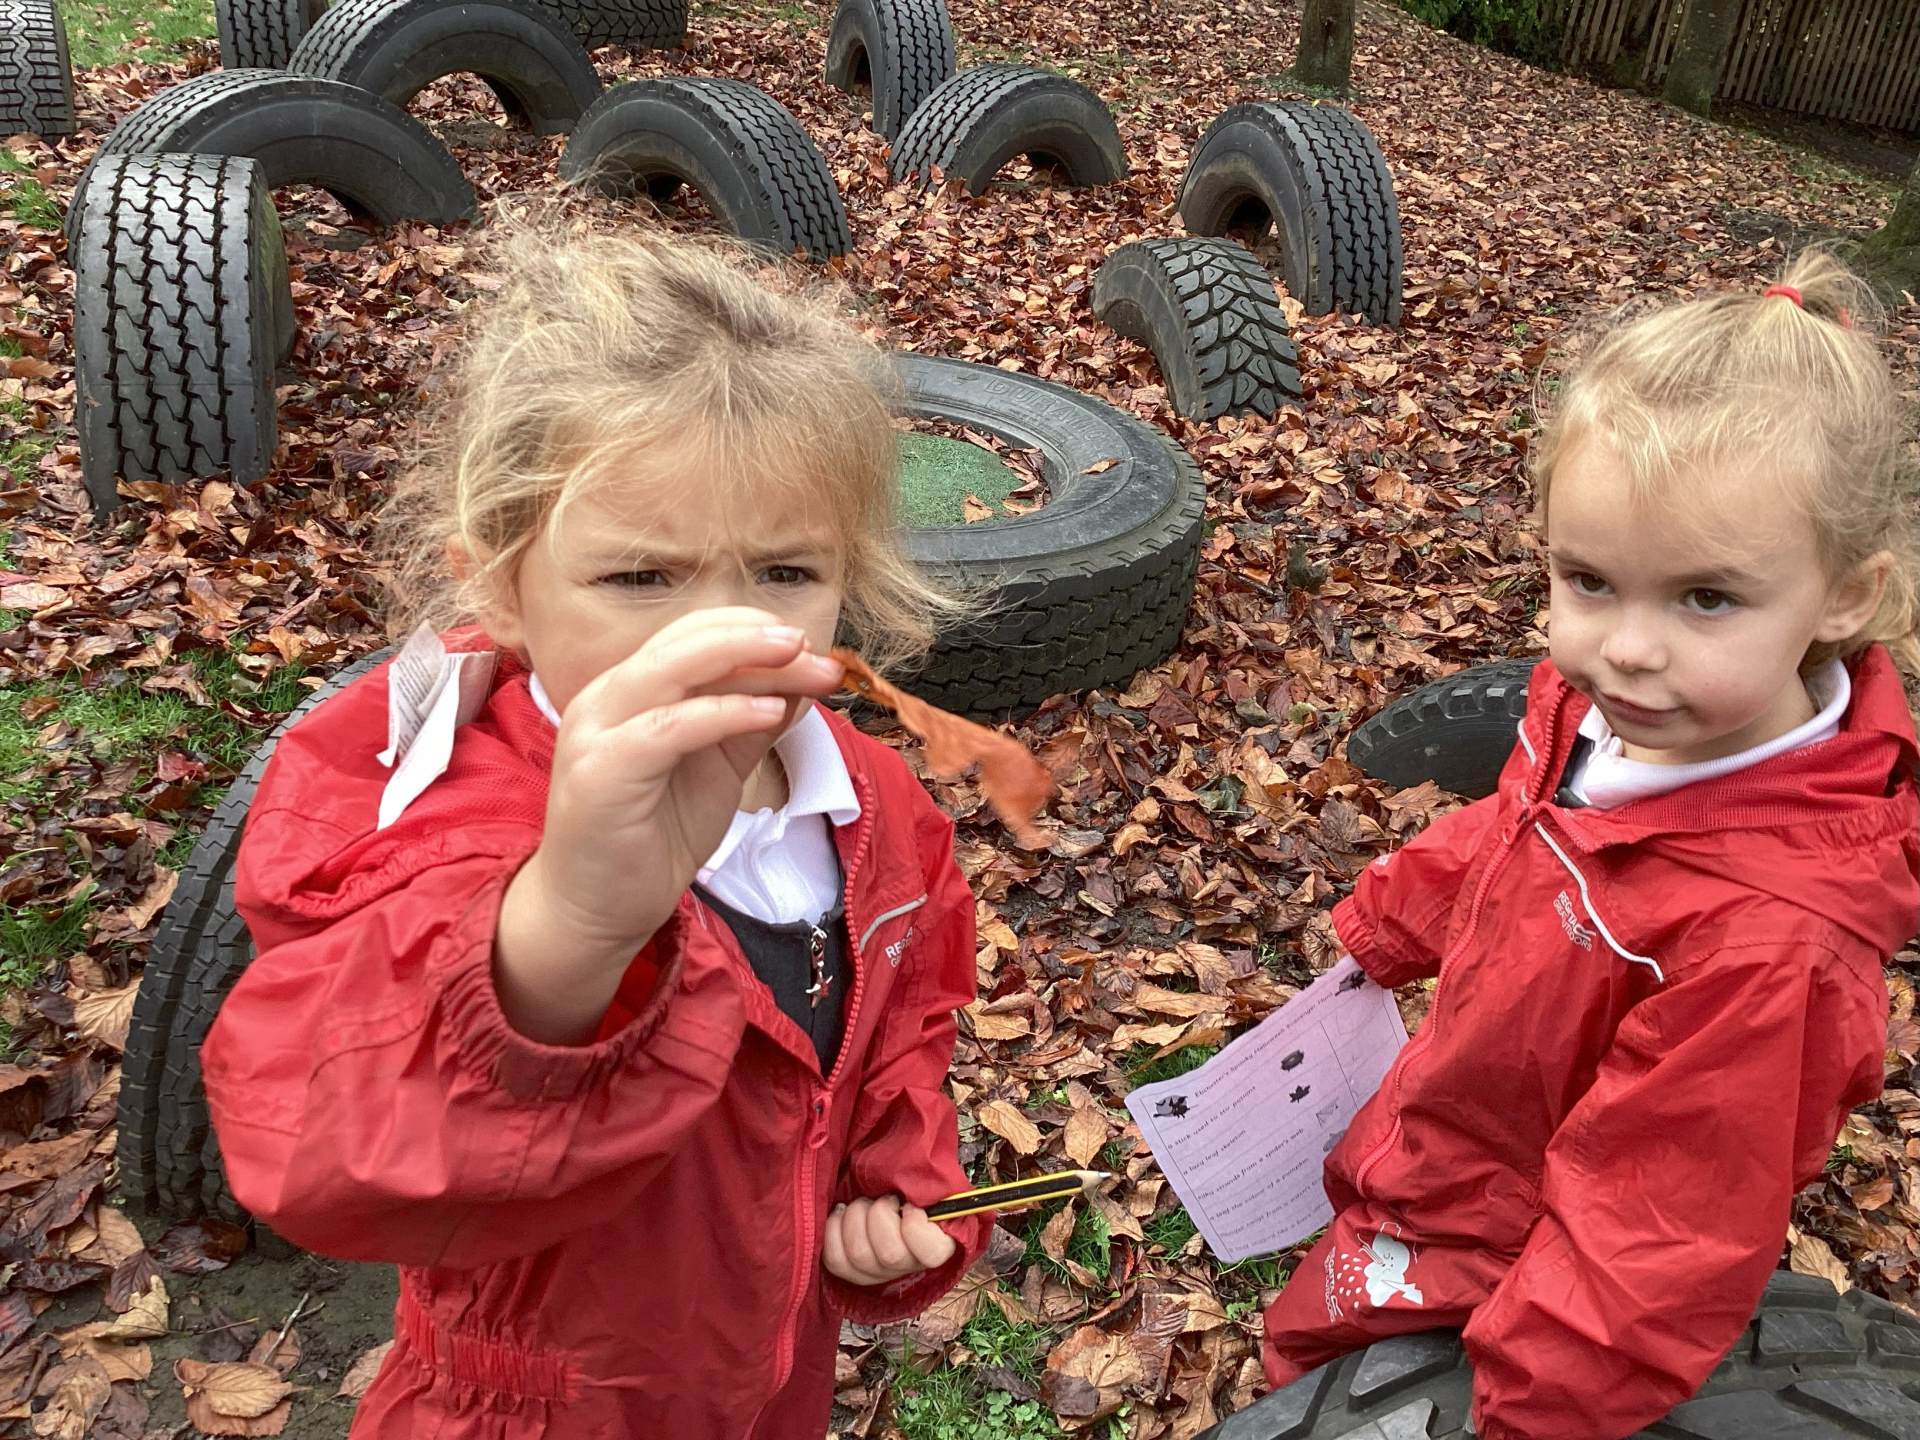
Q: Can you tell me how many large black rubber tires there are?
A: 15